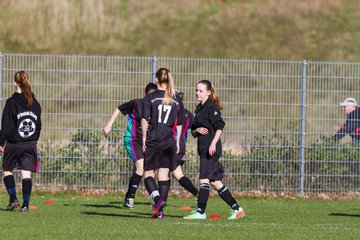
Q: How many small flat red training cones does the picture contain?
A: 4